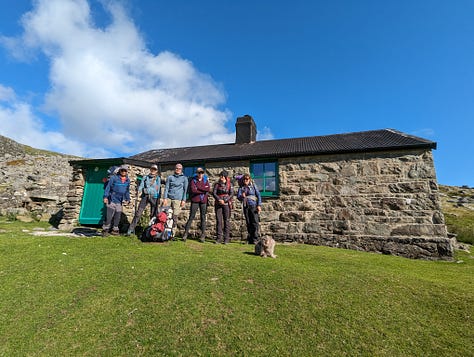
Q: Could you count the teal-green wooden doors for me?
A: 1